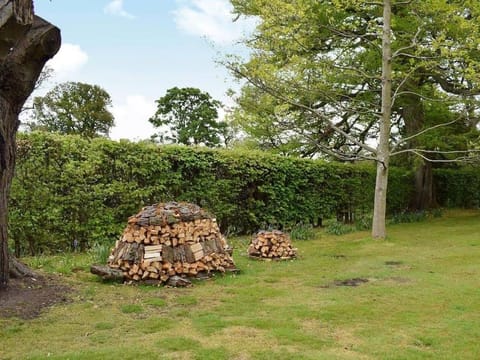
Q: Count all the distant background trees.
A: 2